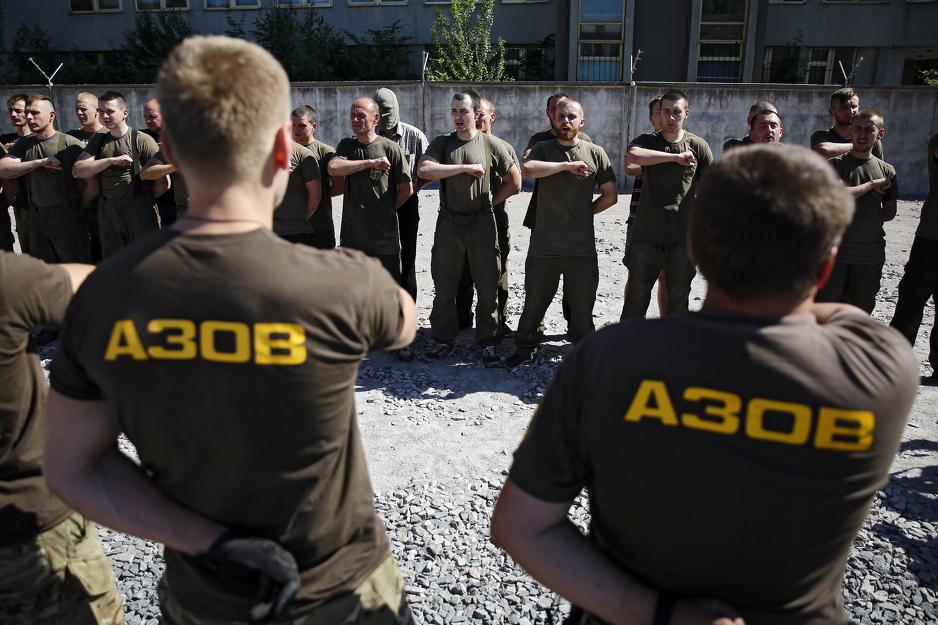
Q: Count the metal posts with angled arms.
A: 4